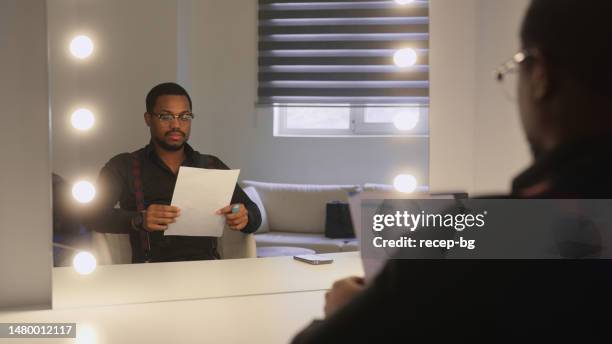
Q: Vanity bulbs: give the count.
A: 8